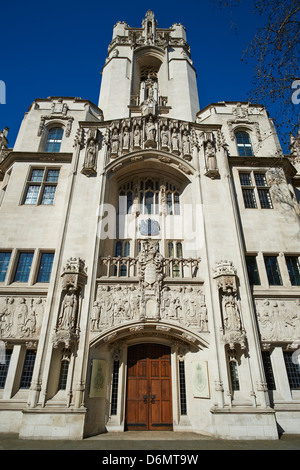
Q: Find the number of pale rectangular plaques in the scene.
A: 2